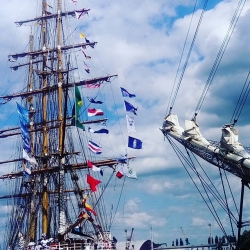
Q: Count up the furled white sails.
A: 3